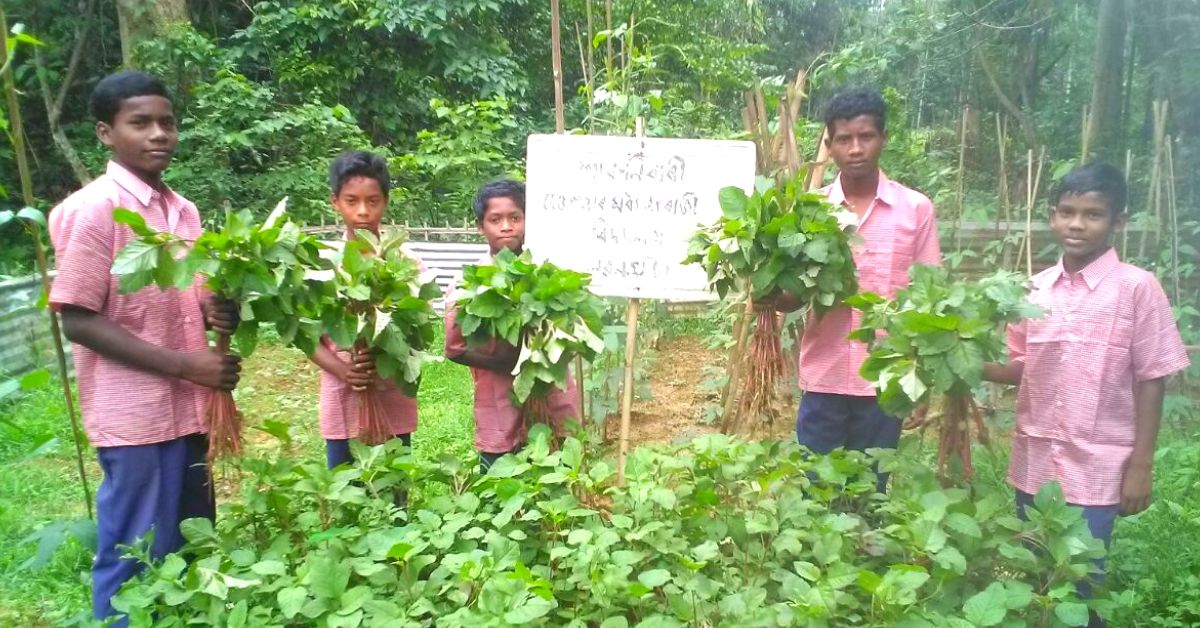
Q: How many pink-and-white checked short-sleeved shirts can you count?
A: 5